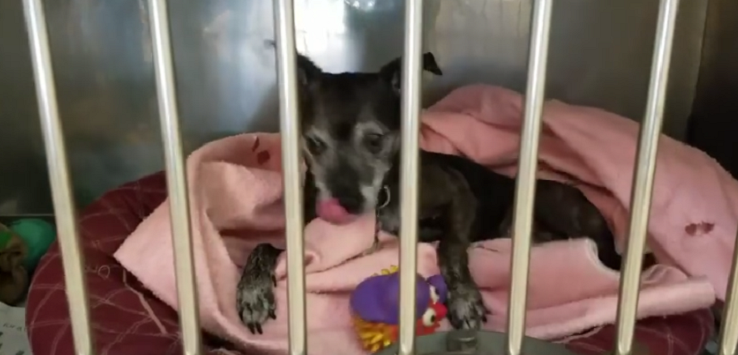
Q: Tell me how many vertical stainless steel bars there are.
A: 7